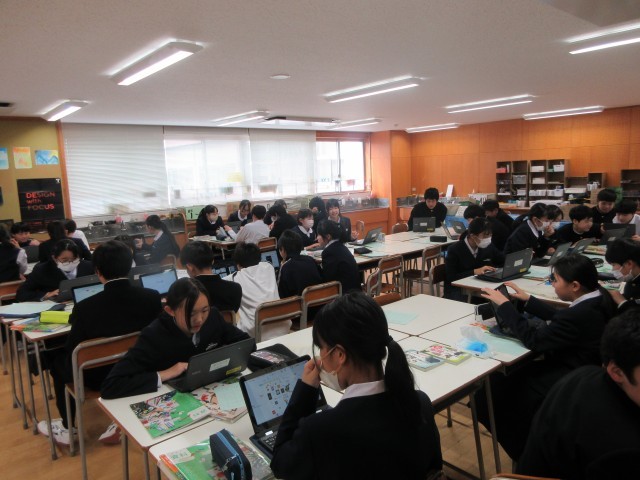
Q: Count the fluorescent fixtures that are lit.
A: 9